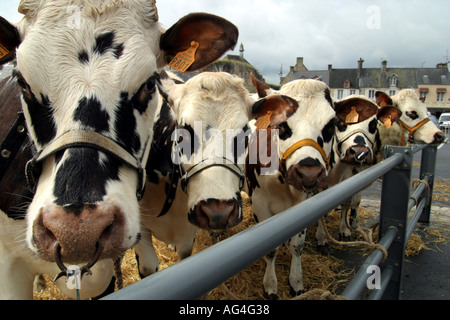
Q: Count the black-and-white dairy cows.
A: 5